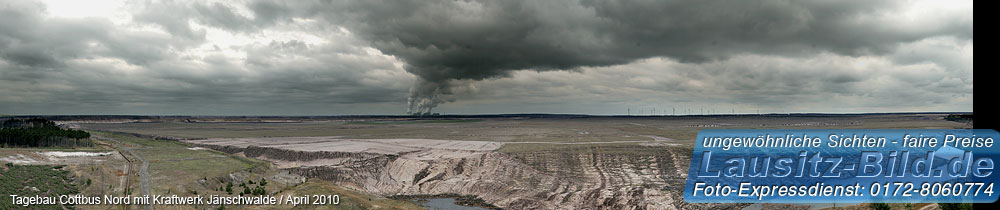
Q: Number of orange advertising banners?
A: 0